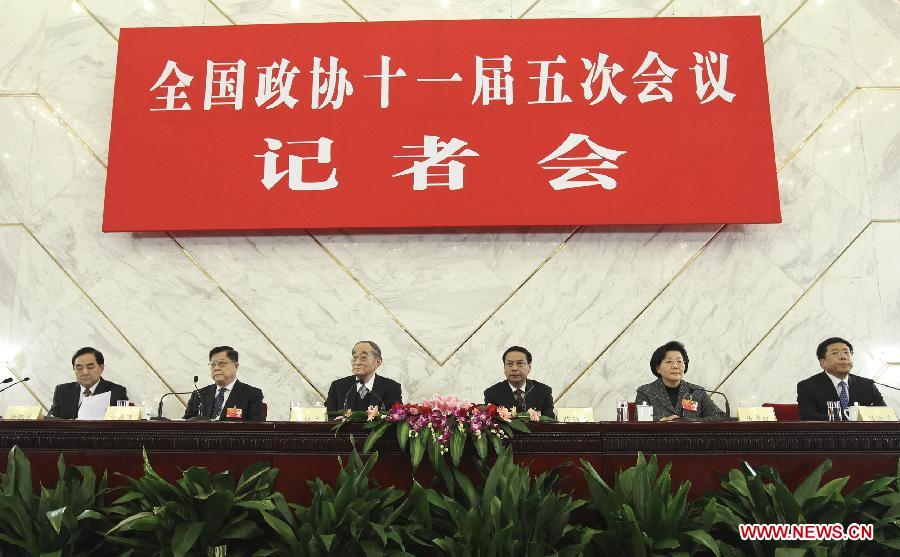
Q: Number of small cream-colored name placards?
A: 6